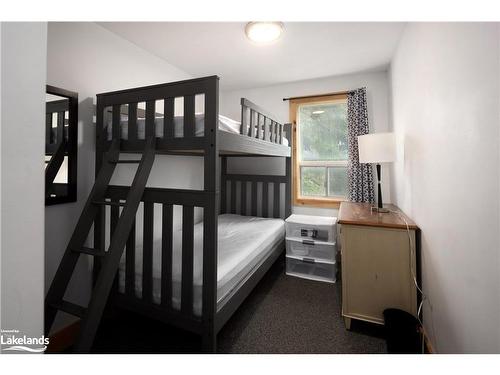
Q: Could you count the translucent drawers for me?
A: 3